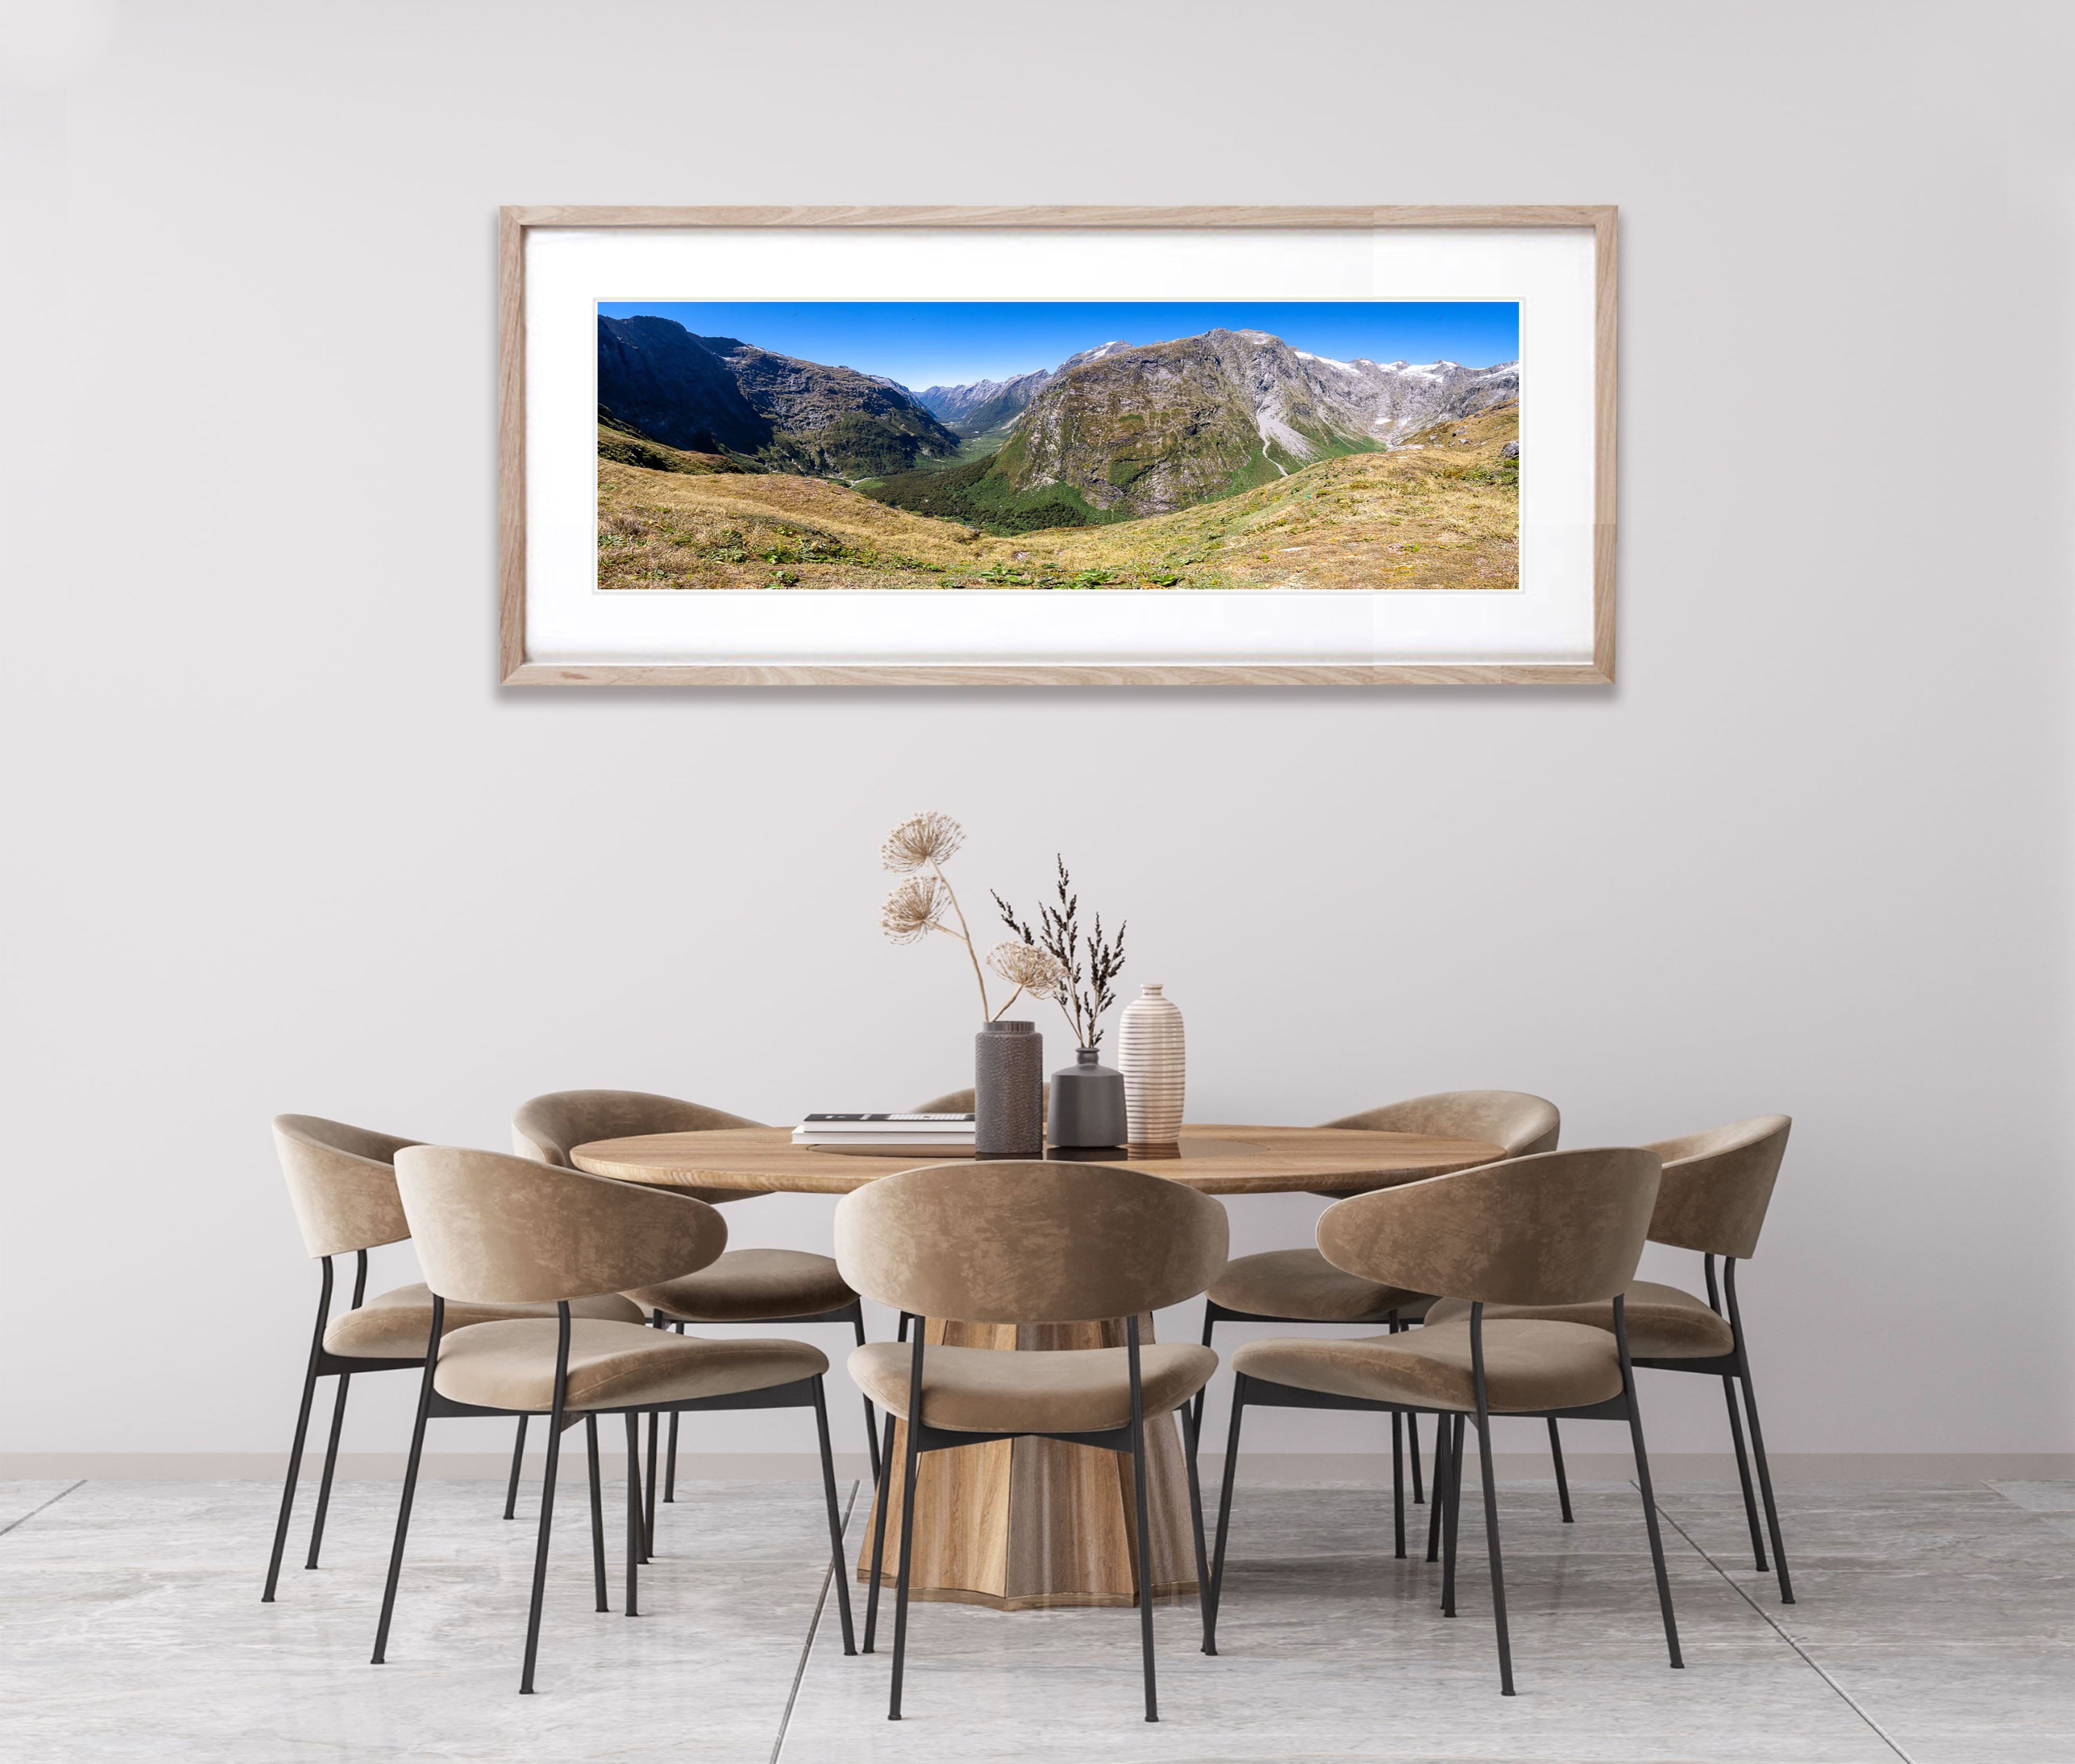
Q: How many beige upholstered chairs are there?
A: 8